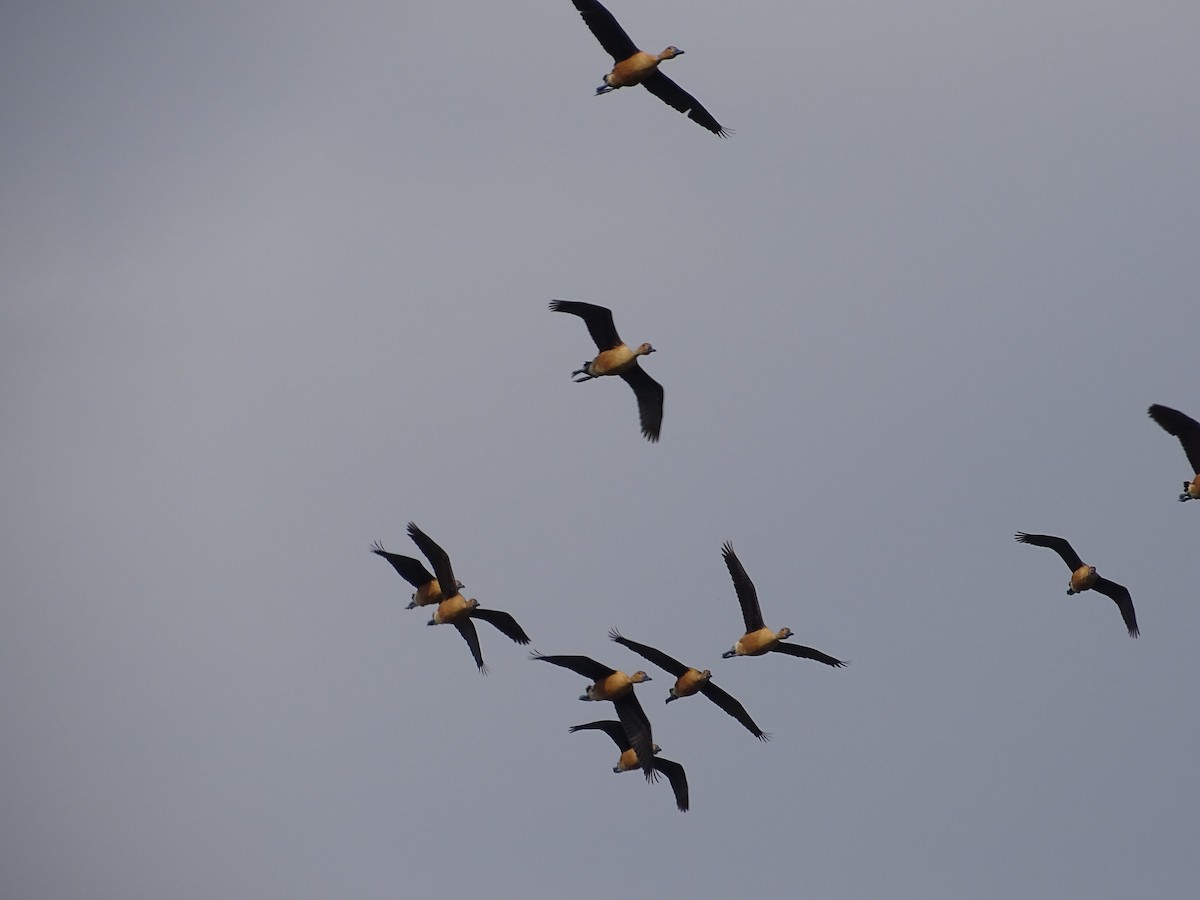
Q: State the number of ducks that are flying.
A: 10